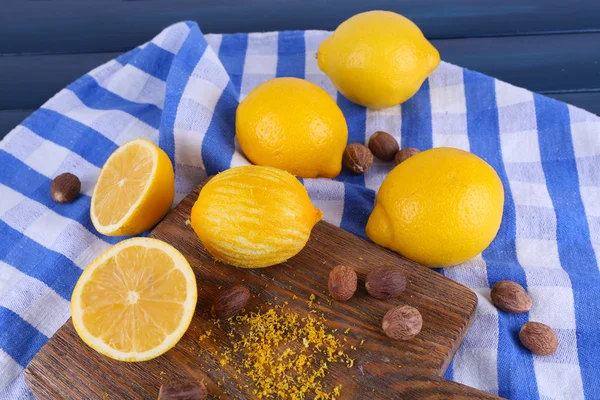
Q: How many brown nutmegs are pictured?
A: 11